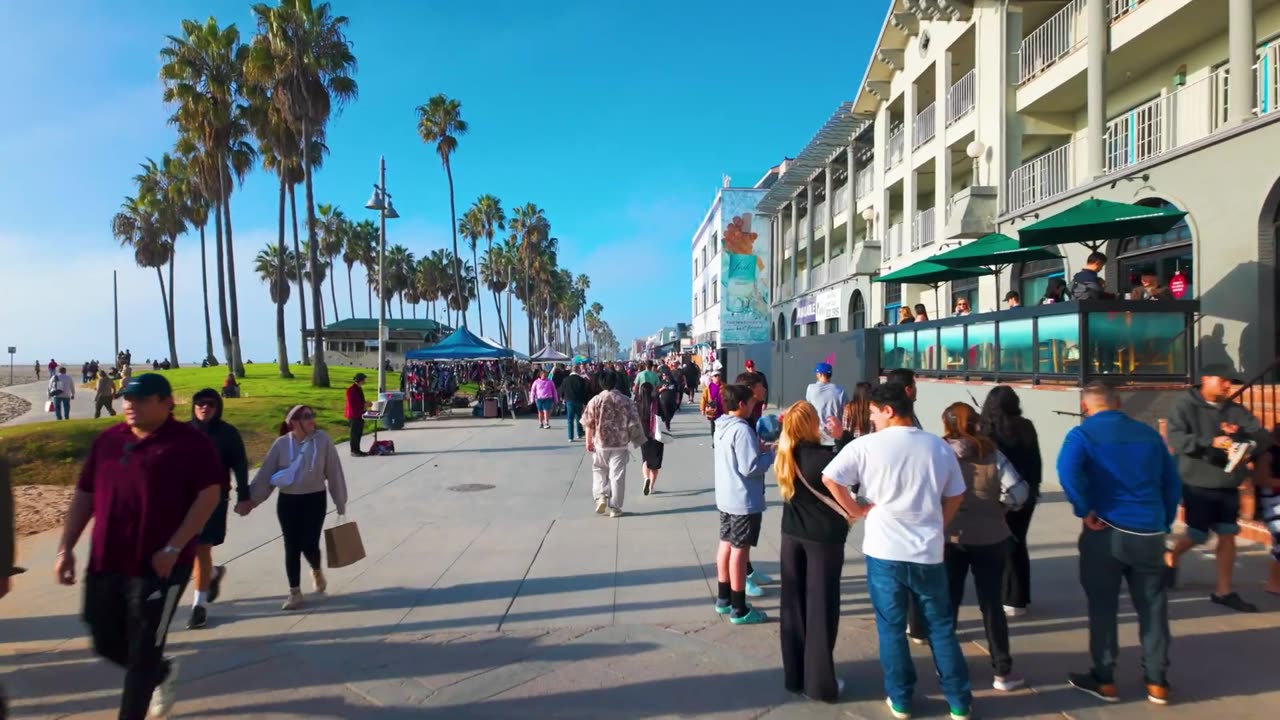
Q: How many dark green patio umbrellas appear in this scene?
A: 3